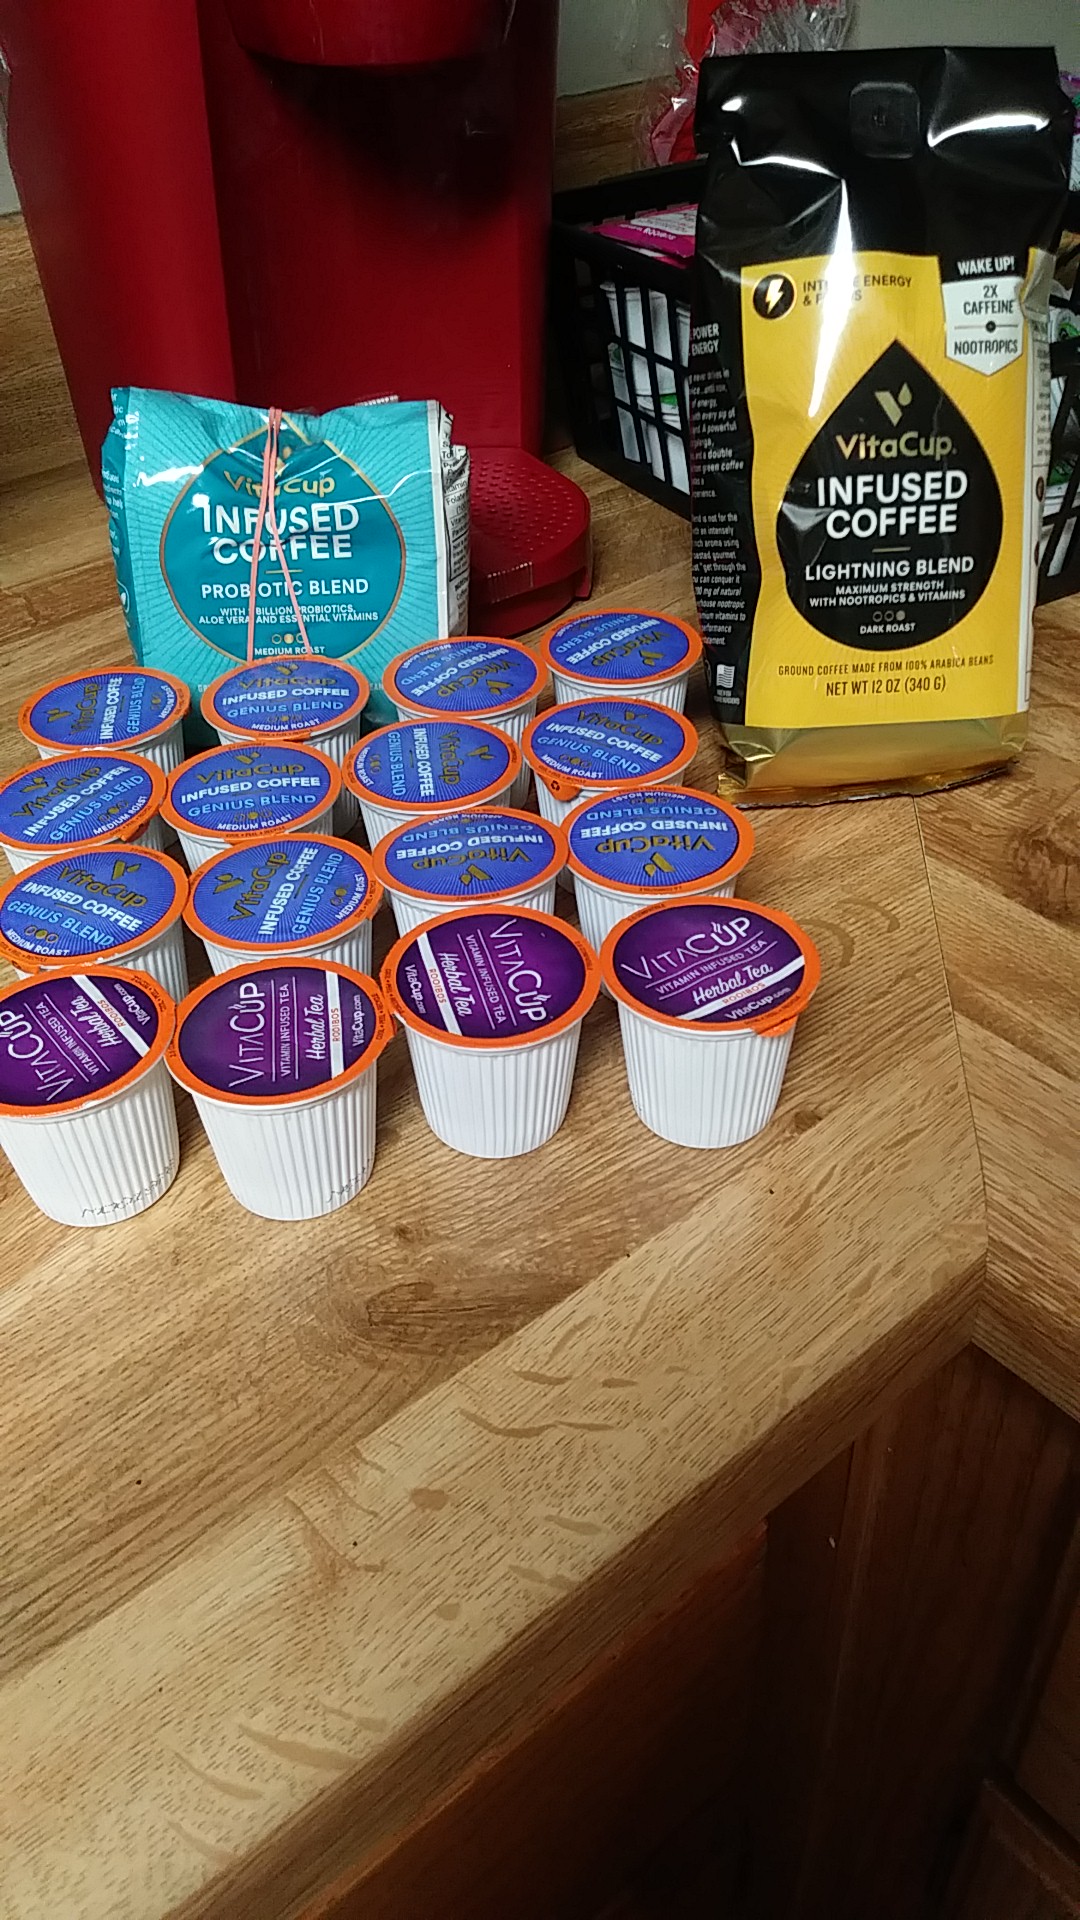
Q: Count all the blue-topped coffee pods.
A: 12